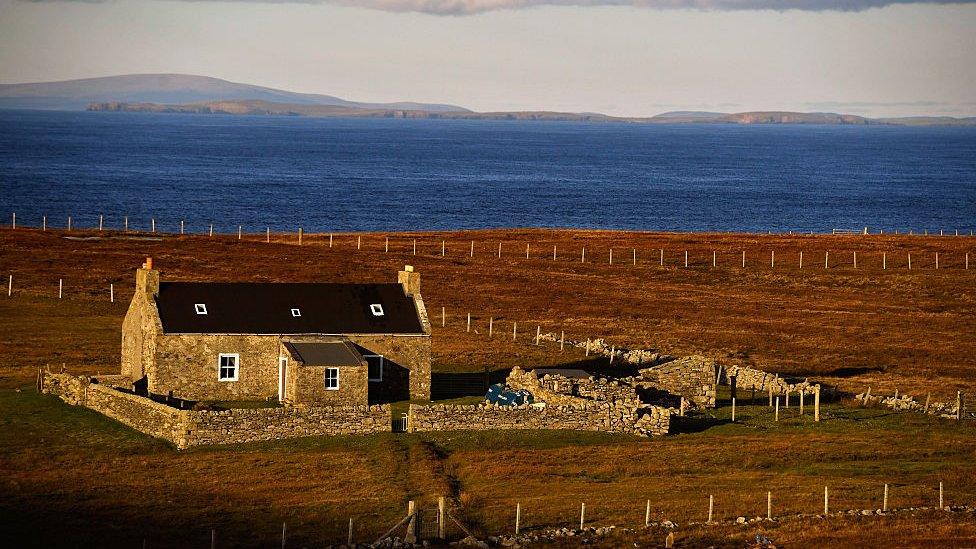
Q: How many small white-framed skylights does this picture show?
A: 3